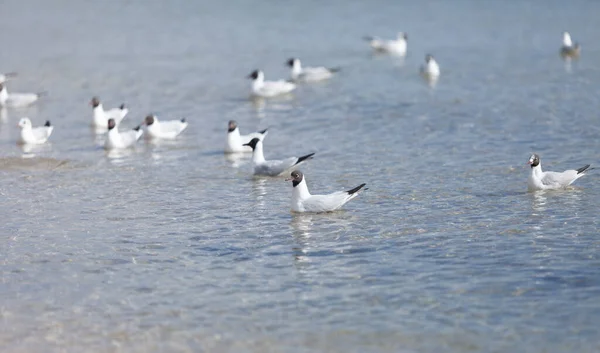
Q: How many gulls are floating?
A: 15